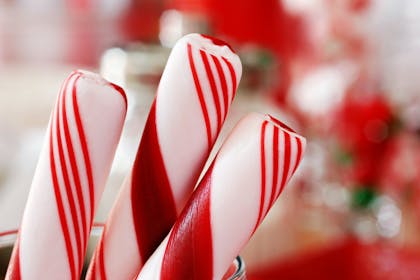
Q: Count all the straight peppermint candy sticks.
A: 3